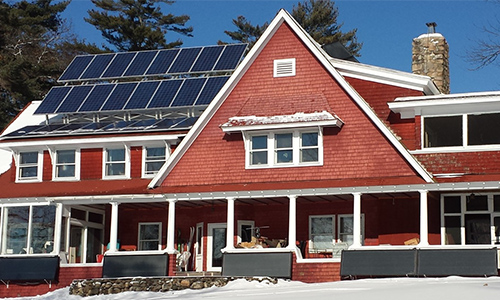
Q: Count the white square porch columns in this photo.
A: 6